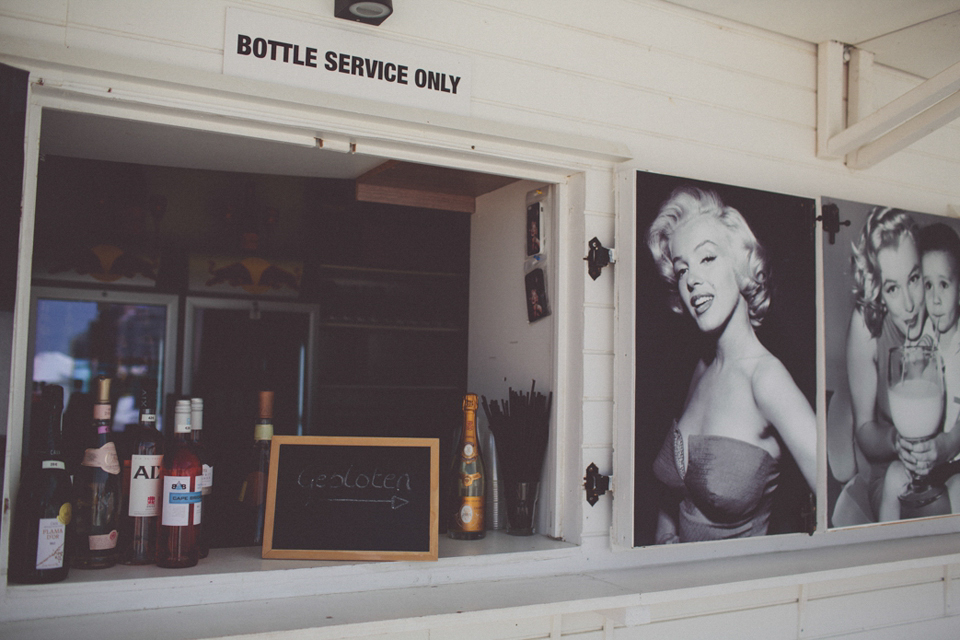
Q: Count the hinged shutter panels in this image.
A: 2